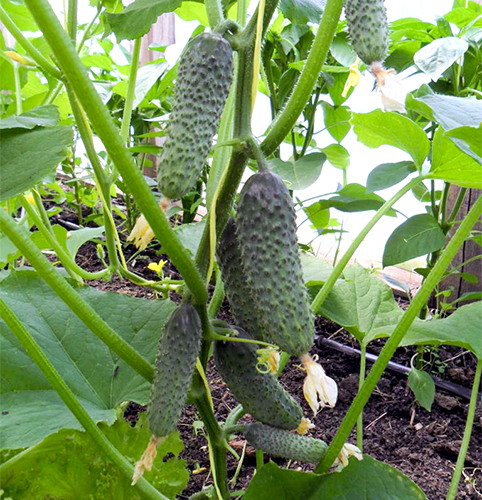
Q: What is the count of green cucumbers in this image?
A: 7